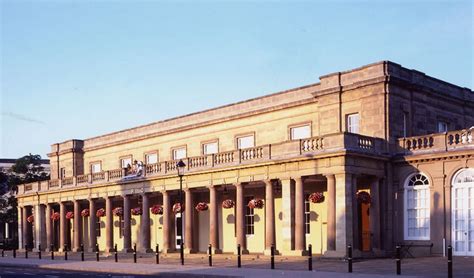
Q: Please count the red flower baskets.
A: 14